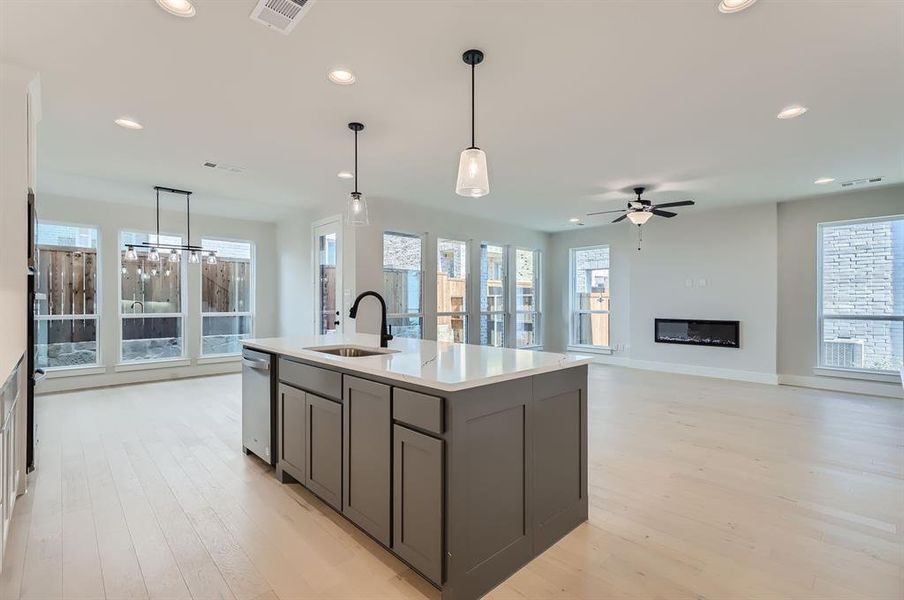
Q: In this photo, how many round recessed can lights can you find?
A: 8